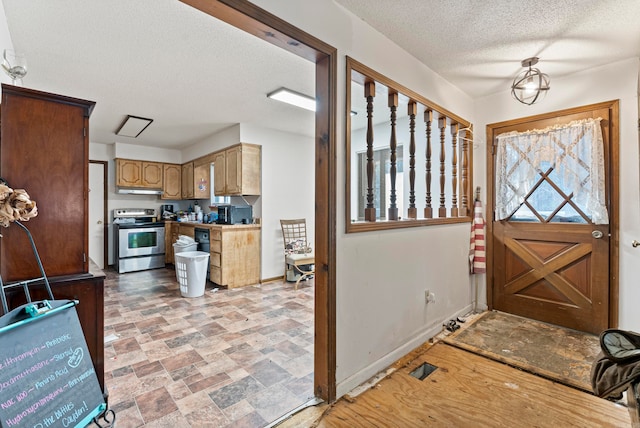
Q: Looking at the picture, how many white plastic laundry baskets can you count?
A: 2